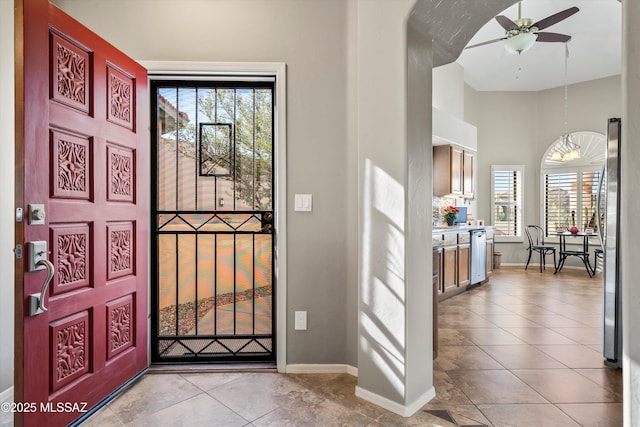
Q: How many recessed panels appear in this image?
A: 8